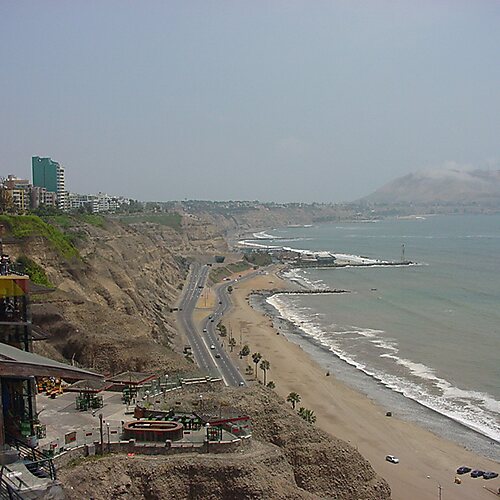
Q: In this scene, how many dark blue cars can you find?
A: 3